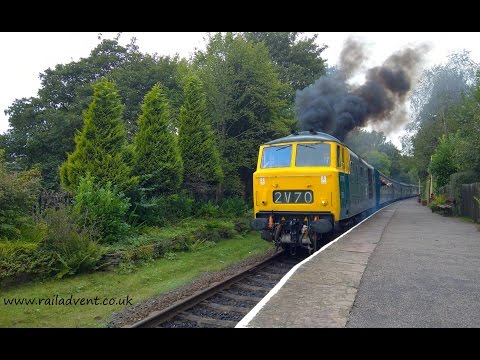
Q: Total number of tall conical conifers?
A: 3